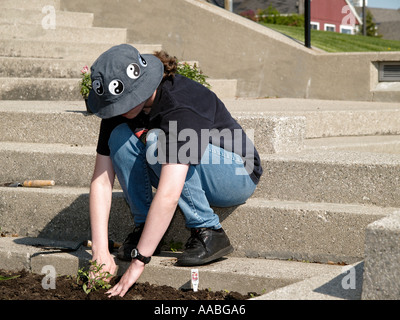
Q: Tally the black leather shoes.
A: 2